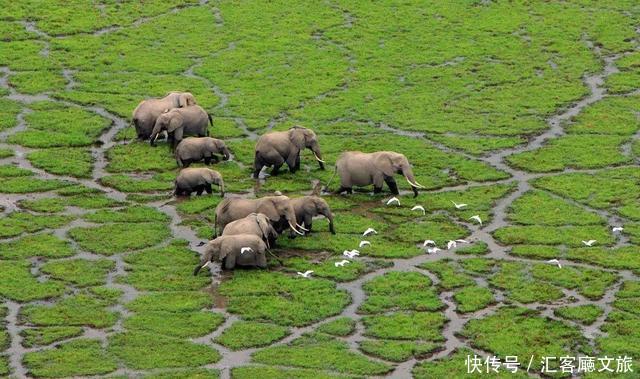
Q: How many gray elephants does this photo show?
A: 10